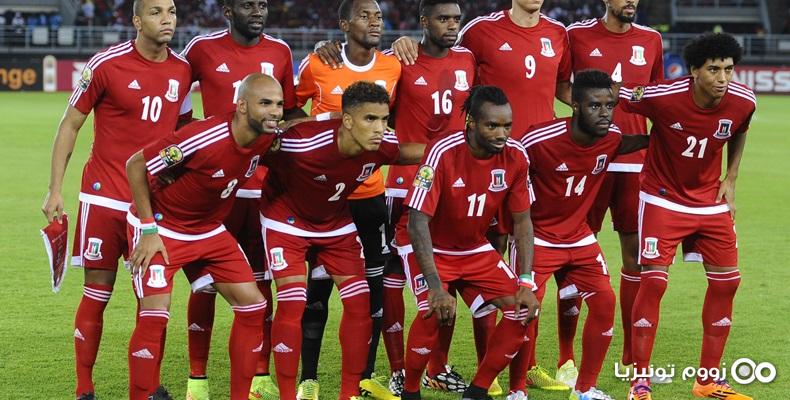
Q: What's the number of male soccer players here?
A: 11